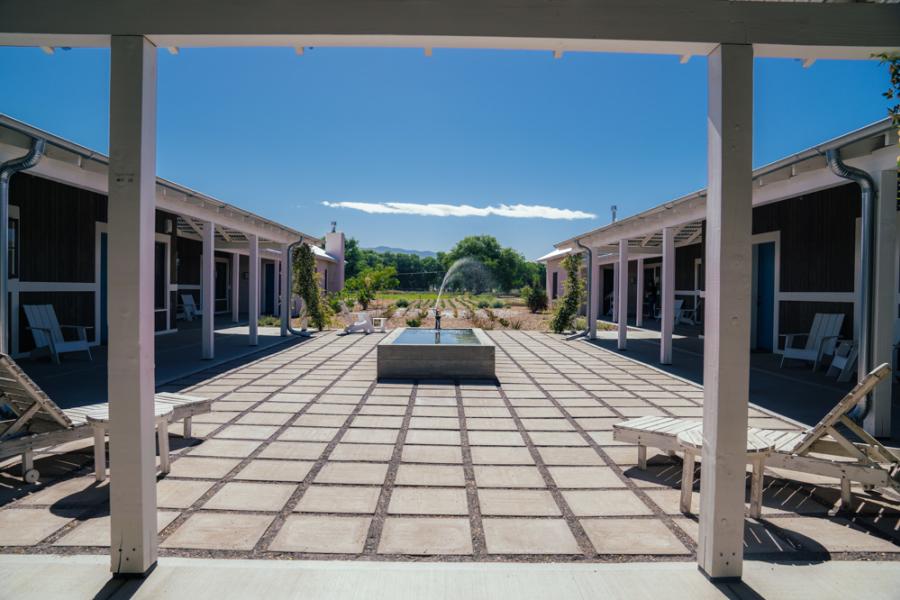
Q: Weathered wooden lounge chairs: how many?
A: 2